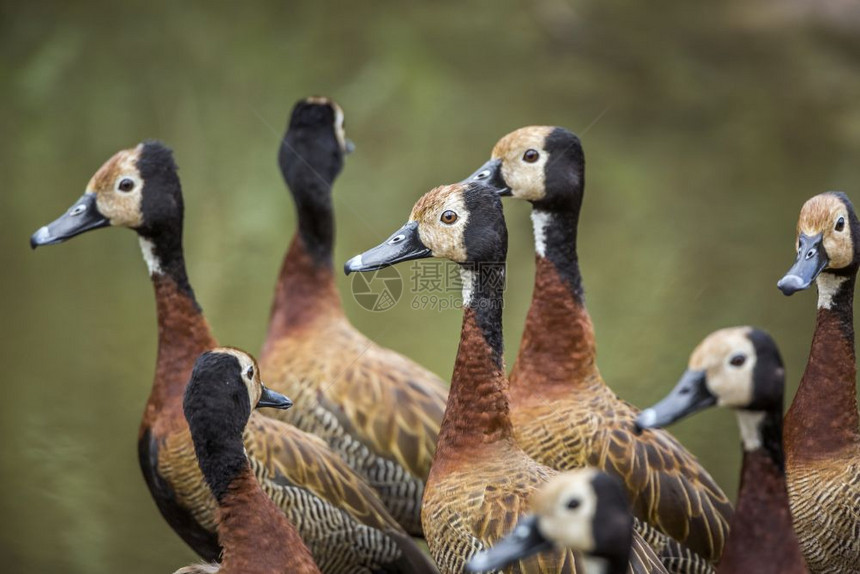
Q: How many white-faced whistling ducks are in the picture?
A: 8